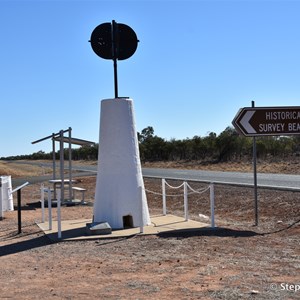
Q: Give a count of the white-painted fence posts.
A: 7